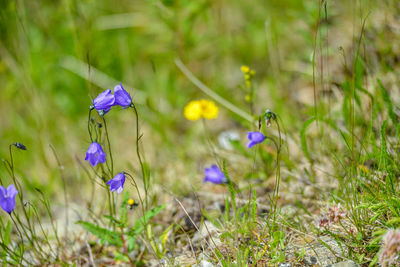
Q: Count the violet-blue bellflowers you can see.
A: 7